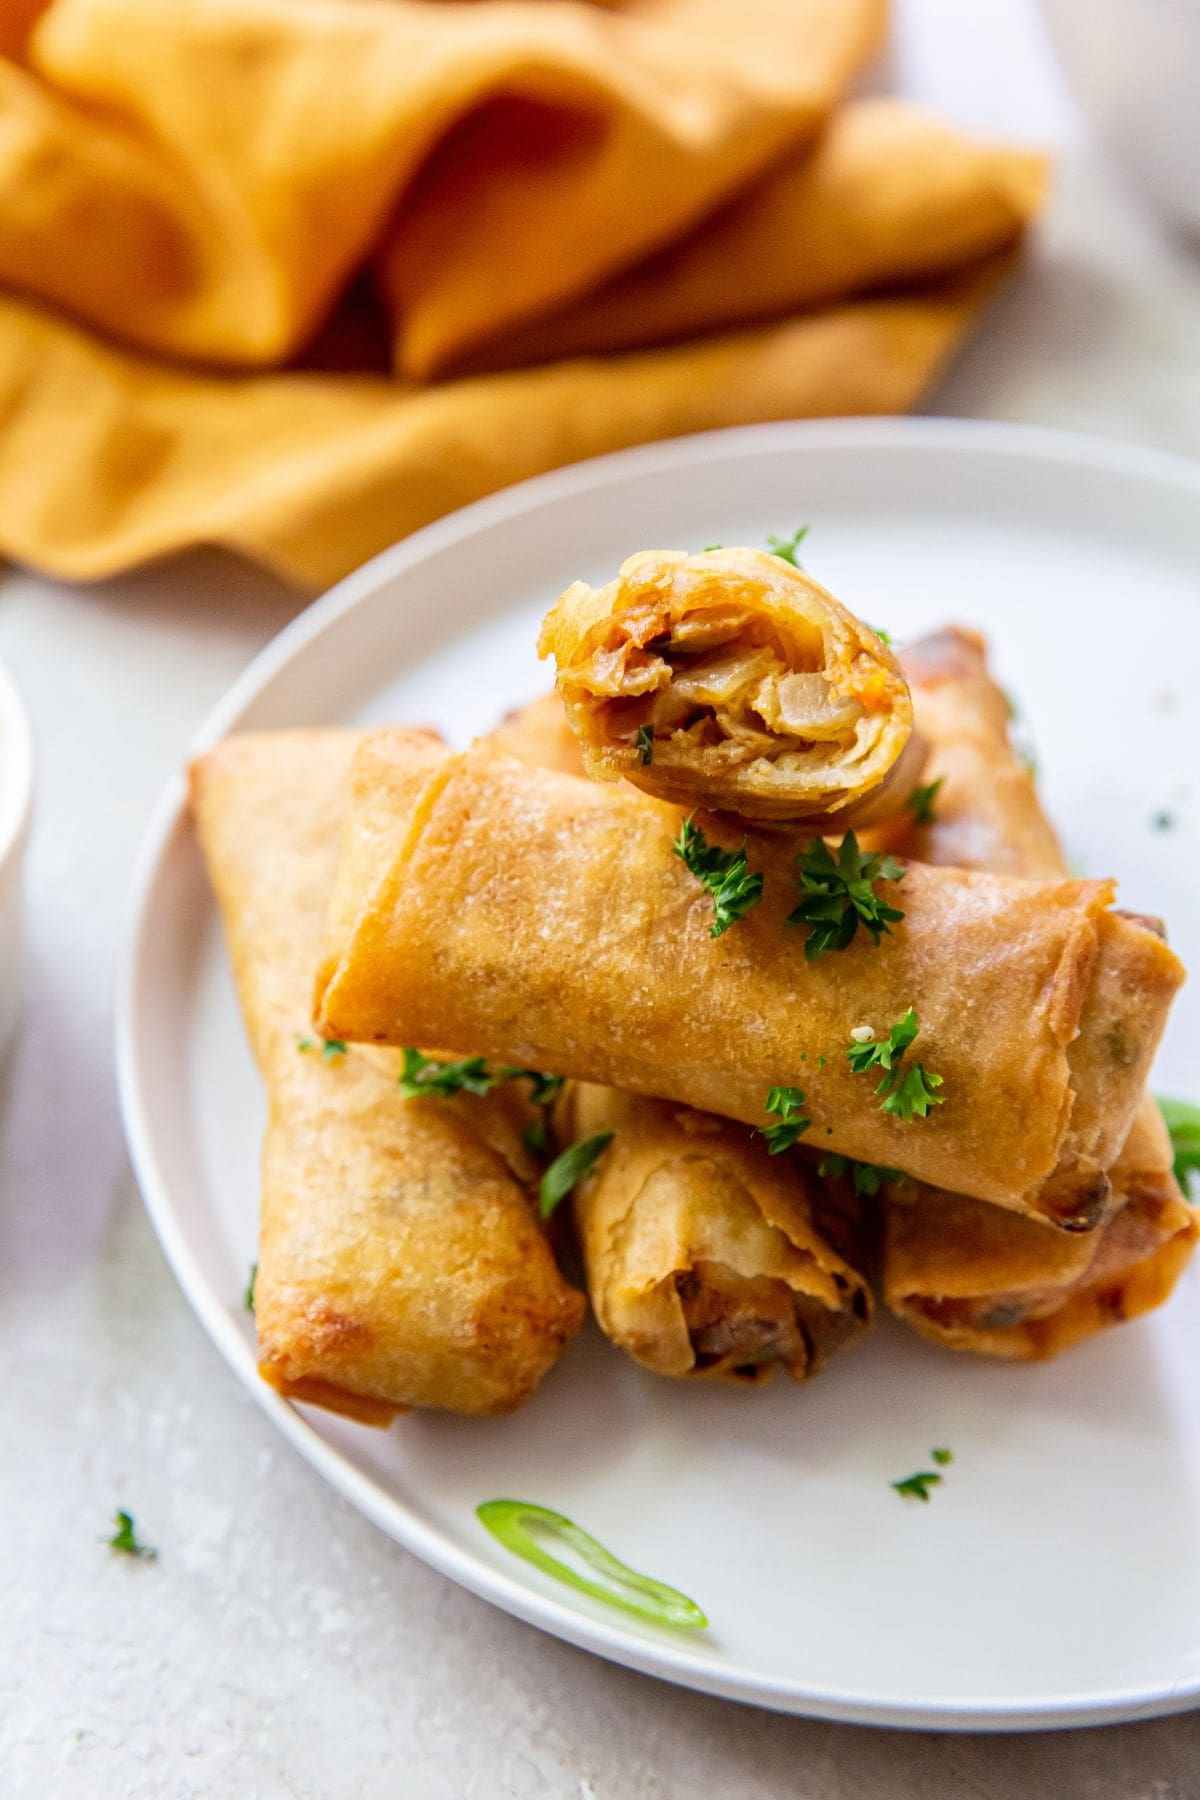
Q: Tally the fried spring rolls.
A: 5